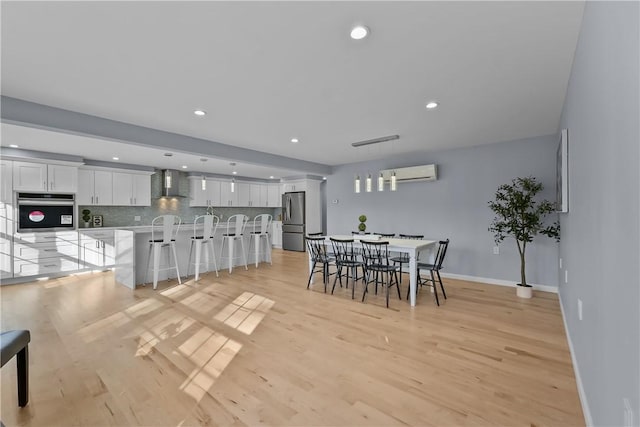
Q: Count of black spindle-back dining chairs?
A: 8